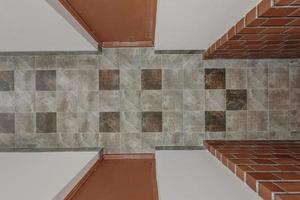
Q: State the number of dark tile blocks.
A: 11